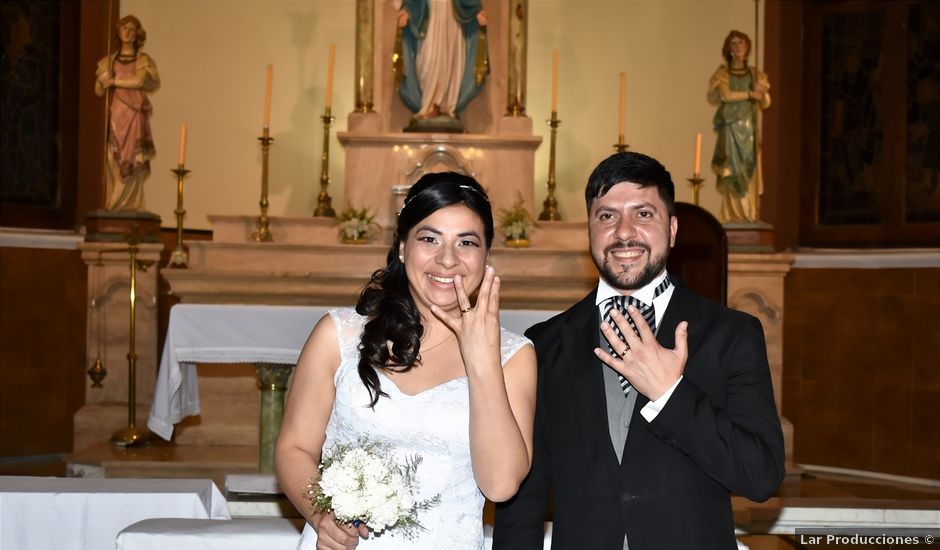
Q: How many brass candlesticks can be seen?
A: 6